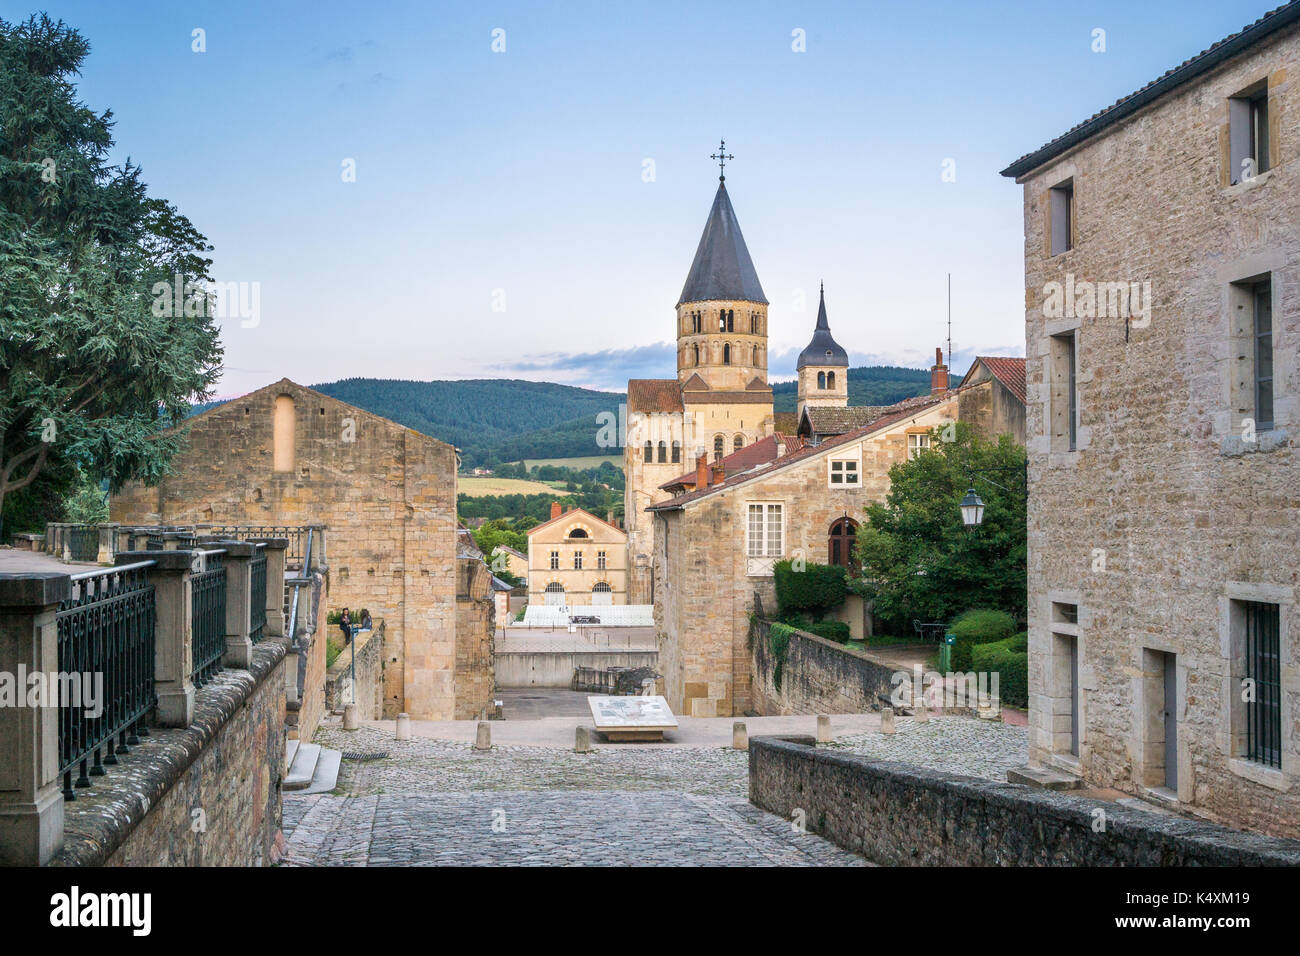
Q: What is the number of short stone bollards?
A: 8